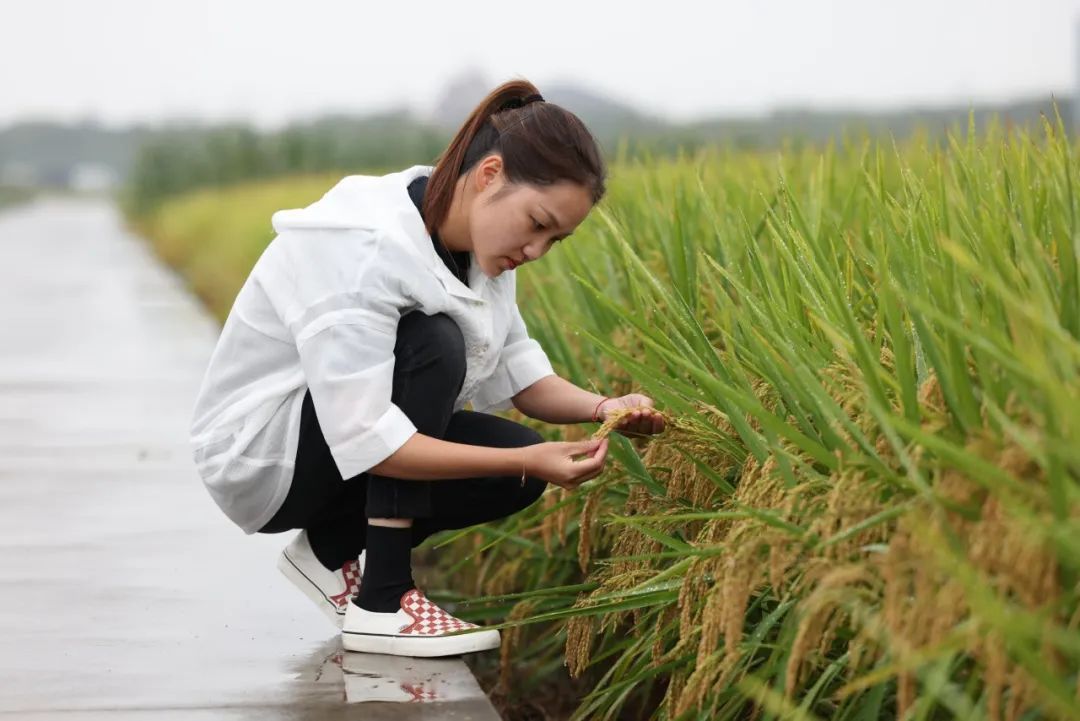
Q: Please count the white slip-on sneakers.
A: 2